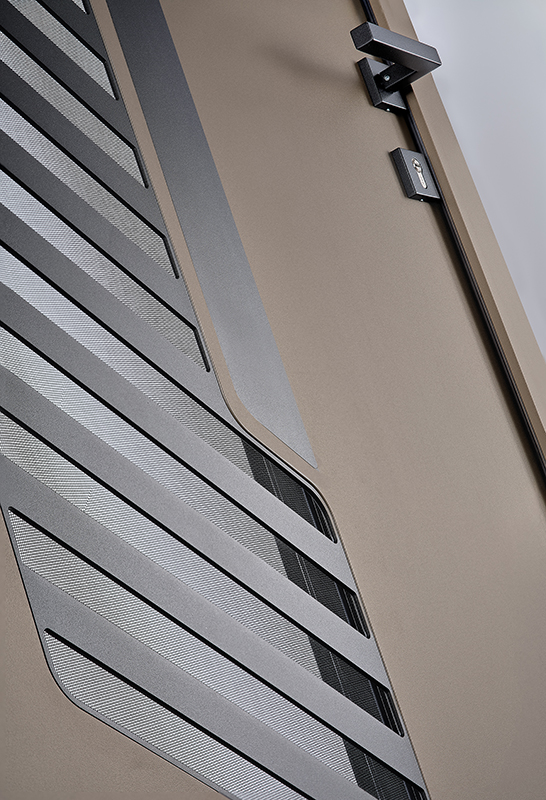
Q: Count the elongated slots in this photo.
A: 10